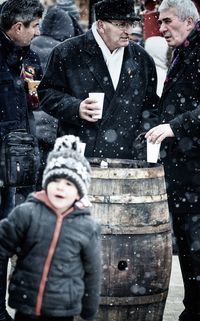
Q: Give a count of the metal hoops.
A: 4